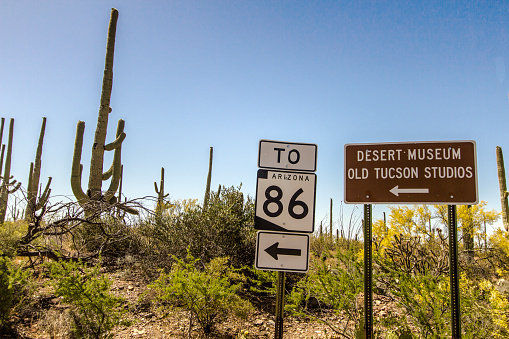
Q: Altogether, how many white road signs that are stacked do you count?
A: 3